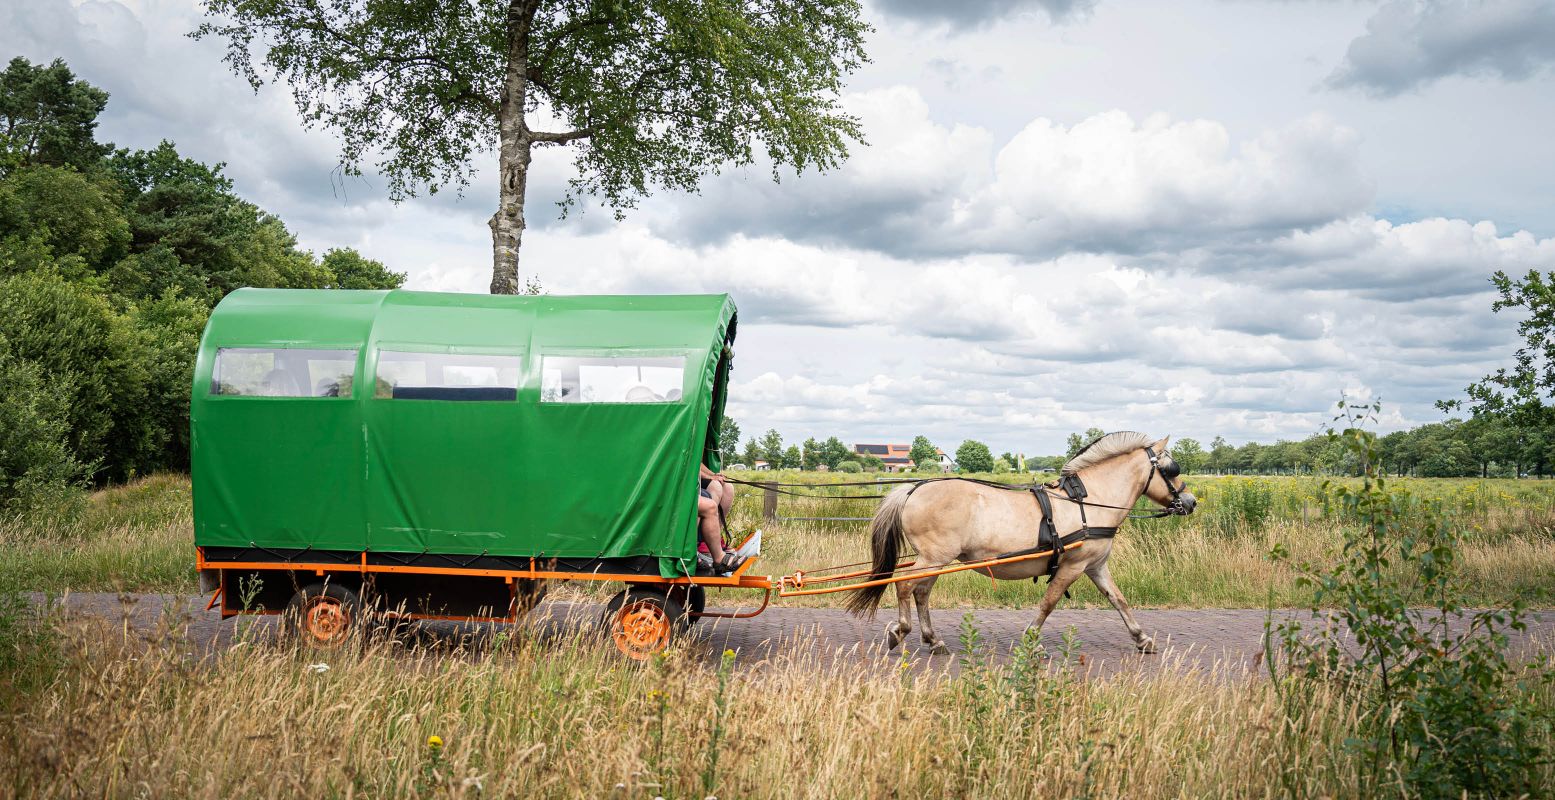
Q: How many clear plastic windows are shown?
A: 3